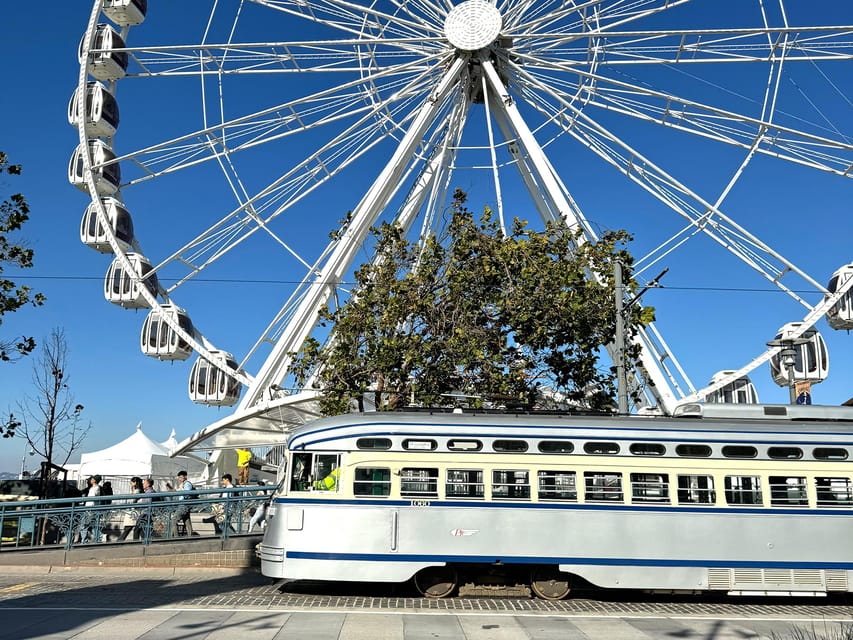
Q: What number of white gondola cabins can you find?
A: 11